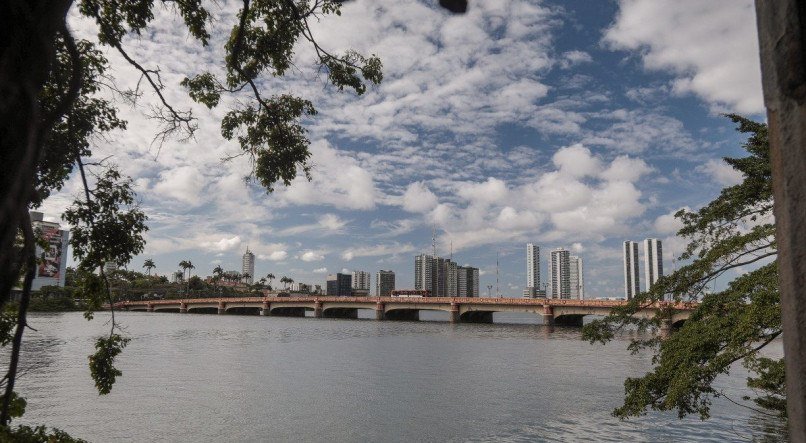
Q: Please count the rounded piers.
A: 9